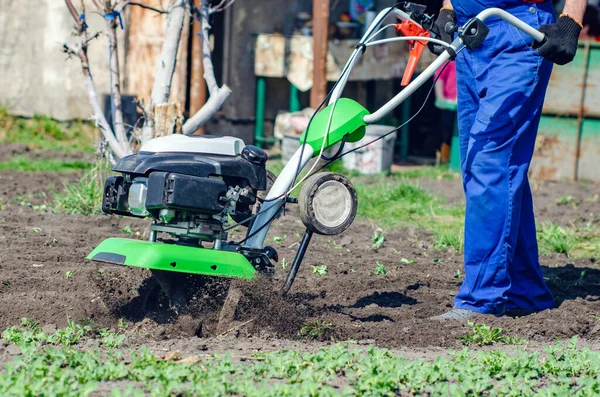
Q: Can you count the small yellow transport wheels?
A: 0